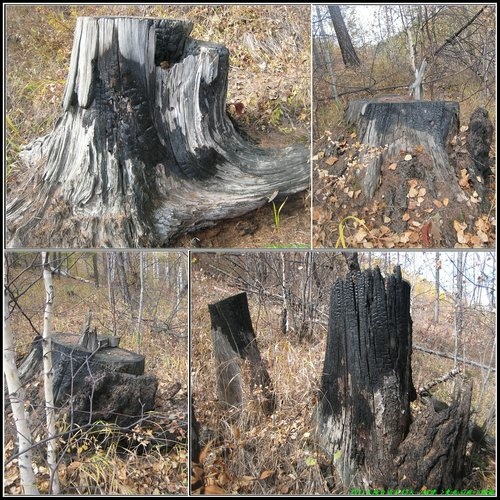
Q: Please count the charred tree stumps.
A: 5